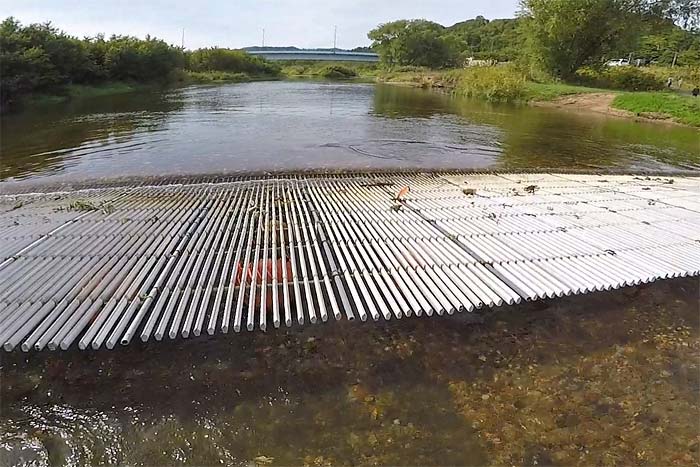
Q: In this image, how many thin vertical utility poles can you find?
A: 3